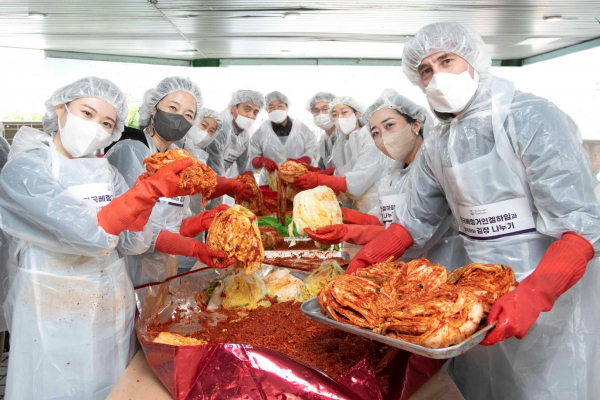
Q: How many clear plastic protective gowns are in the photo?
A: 9